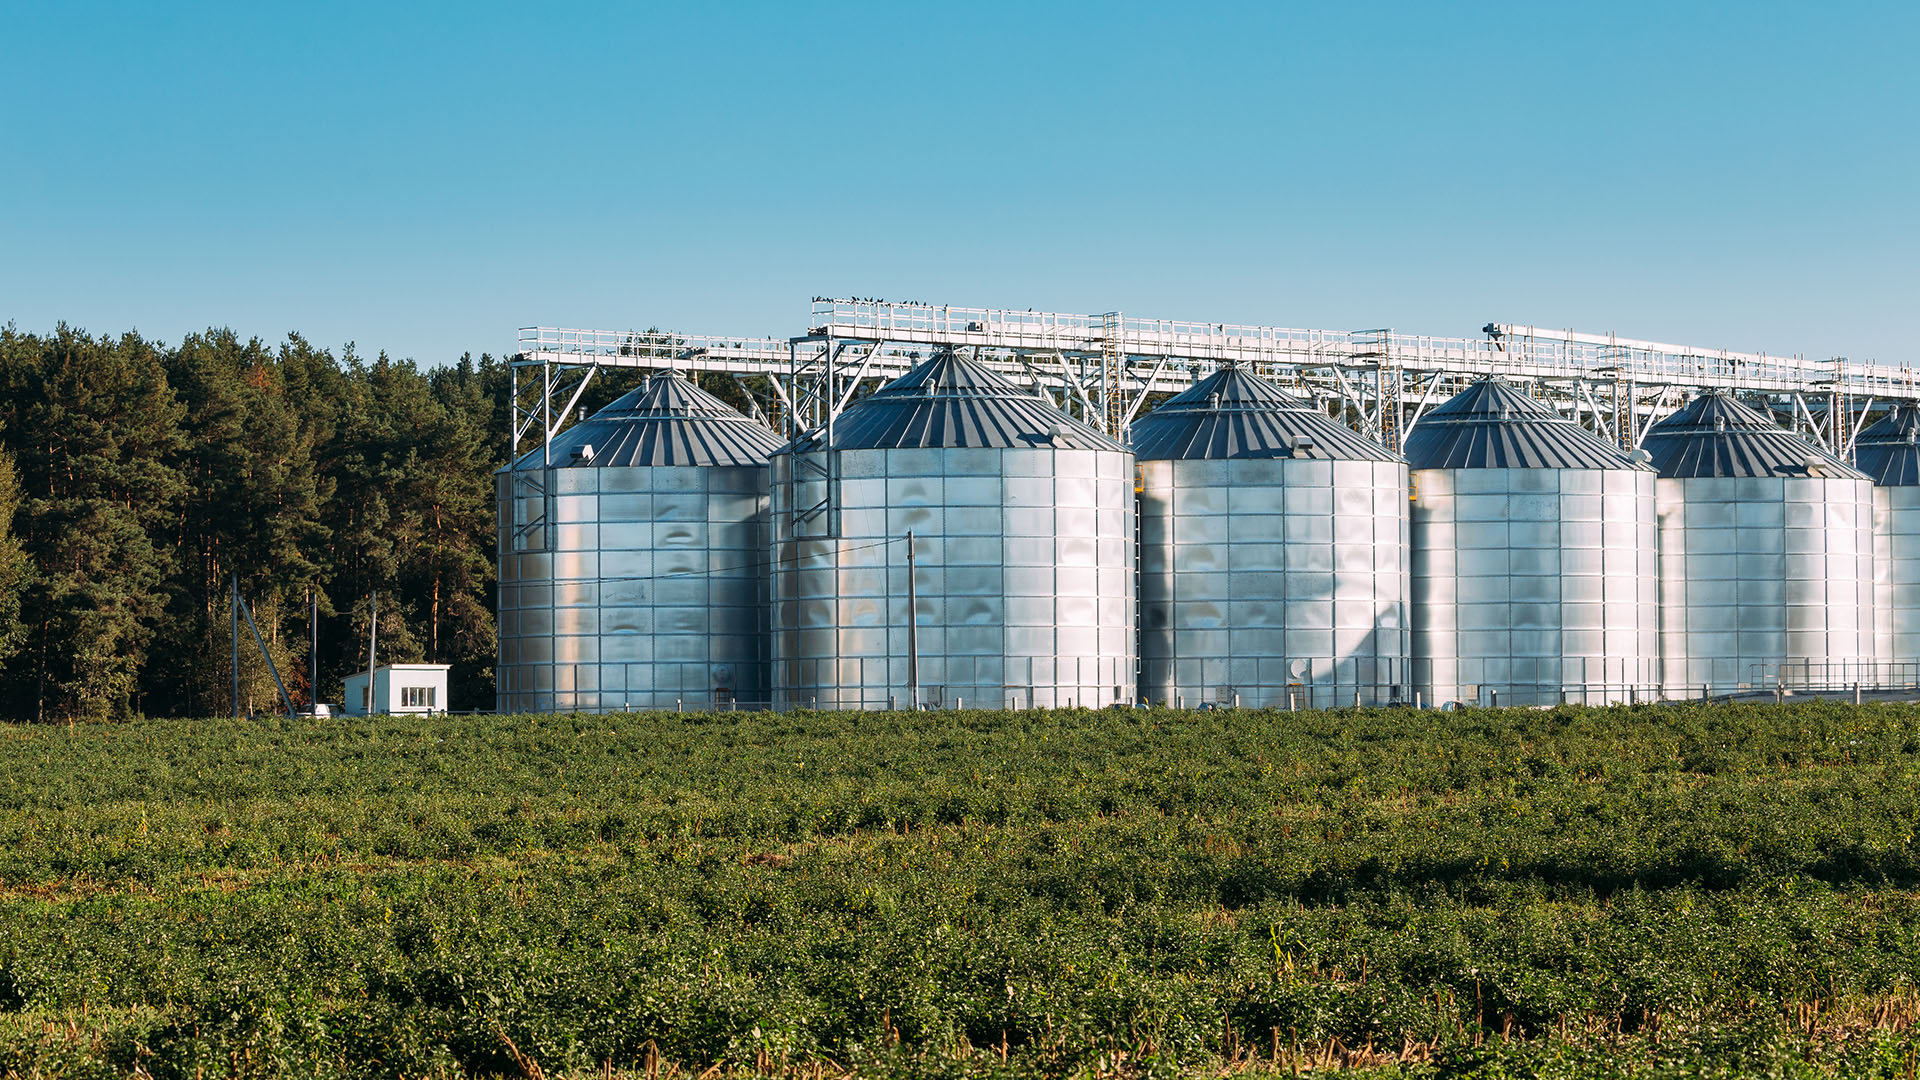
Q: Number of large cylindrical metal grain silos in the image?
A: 6